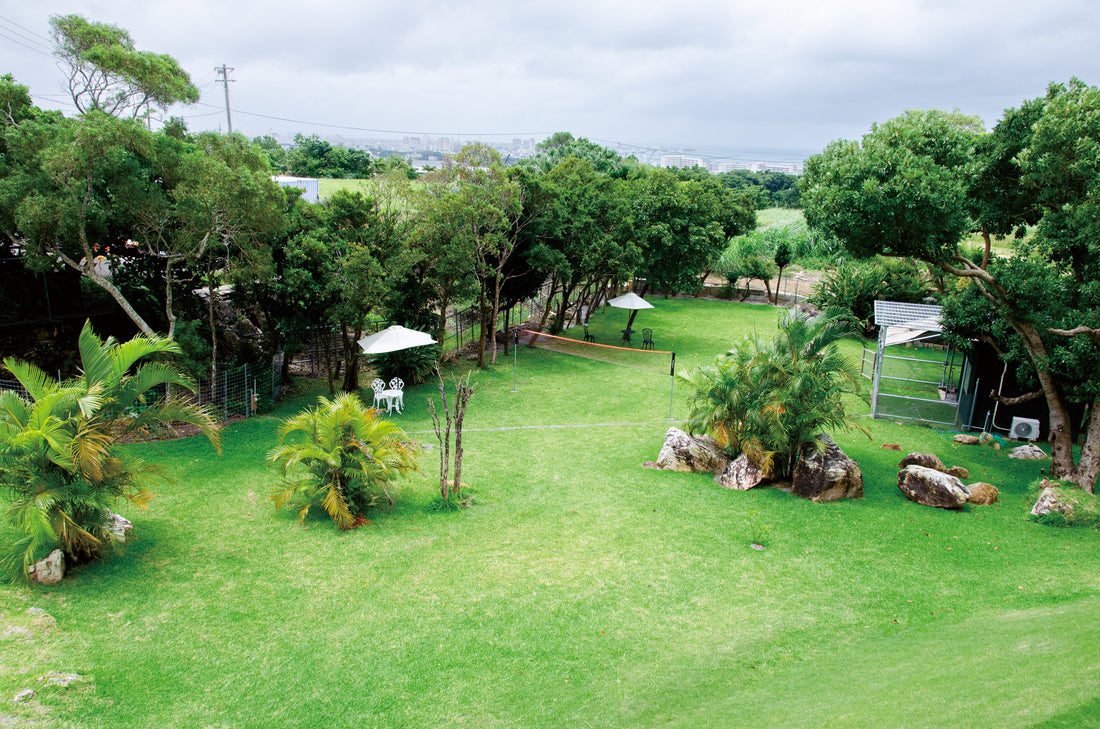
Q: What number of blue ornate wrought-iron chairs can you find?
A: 0